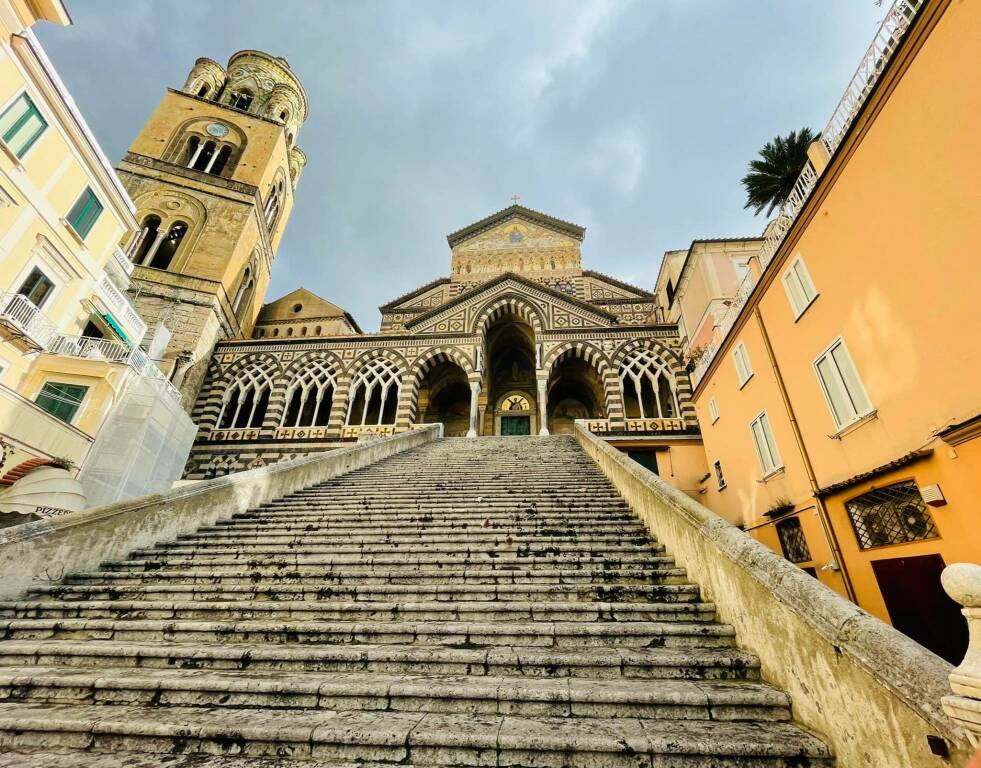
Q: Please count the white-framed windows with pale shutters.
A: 5